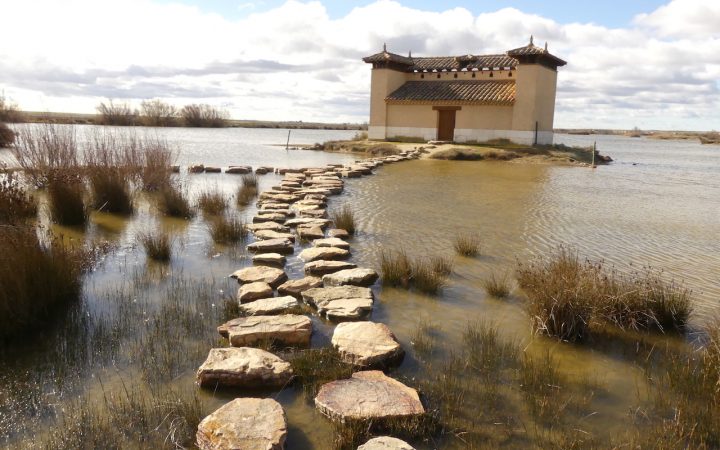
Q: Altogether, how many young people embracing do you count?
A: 0